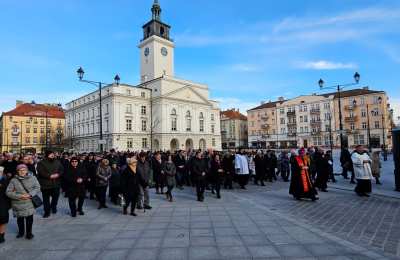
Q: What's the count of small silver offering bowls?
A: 0